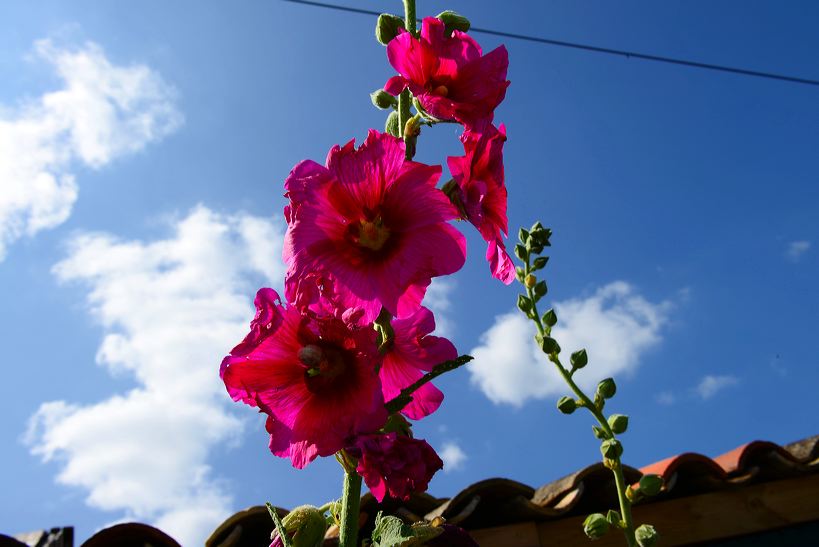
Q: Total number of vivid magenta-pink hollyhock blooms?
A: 6